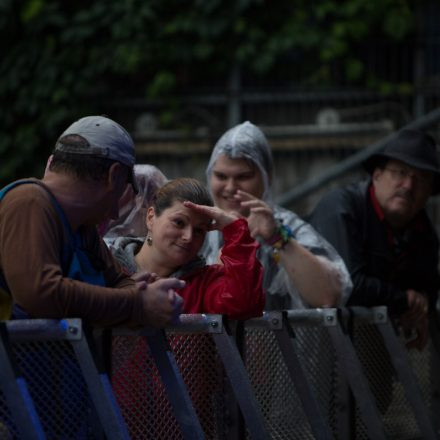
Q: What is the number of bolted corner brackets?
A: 5